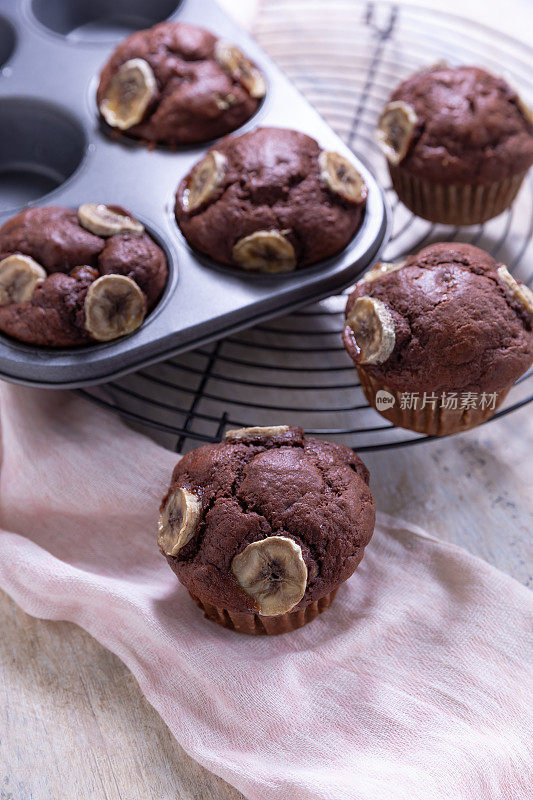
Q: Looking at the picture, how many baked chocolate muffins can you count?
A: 6